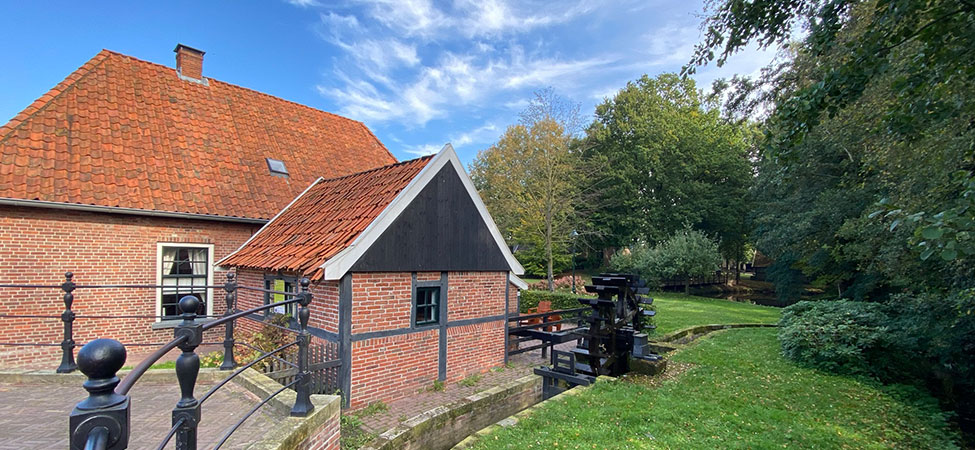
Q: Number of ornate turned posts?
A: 5